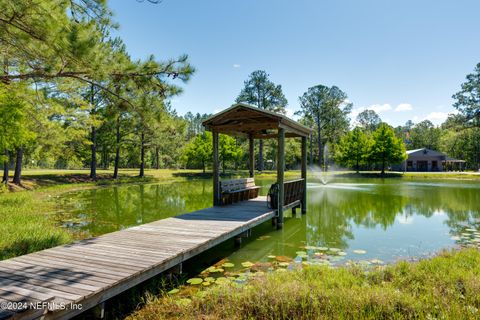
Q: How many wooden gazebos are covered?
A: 1